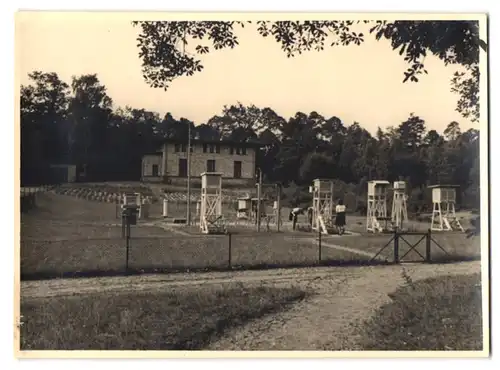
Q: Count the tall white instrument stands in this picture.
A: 5